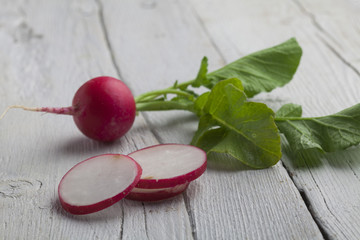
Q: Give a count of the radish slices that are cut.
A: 3